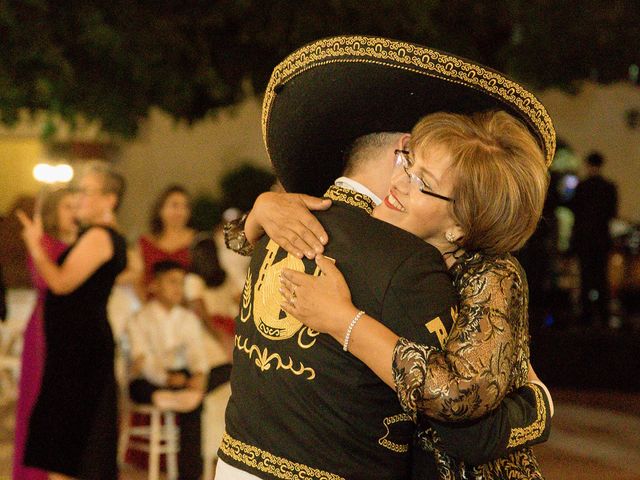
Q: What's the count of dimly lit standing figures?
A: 1